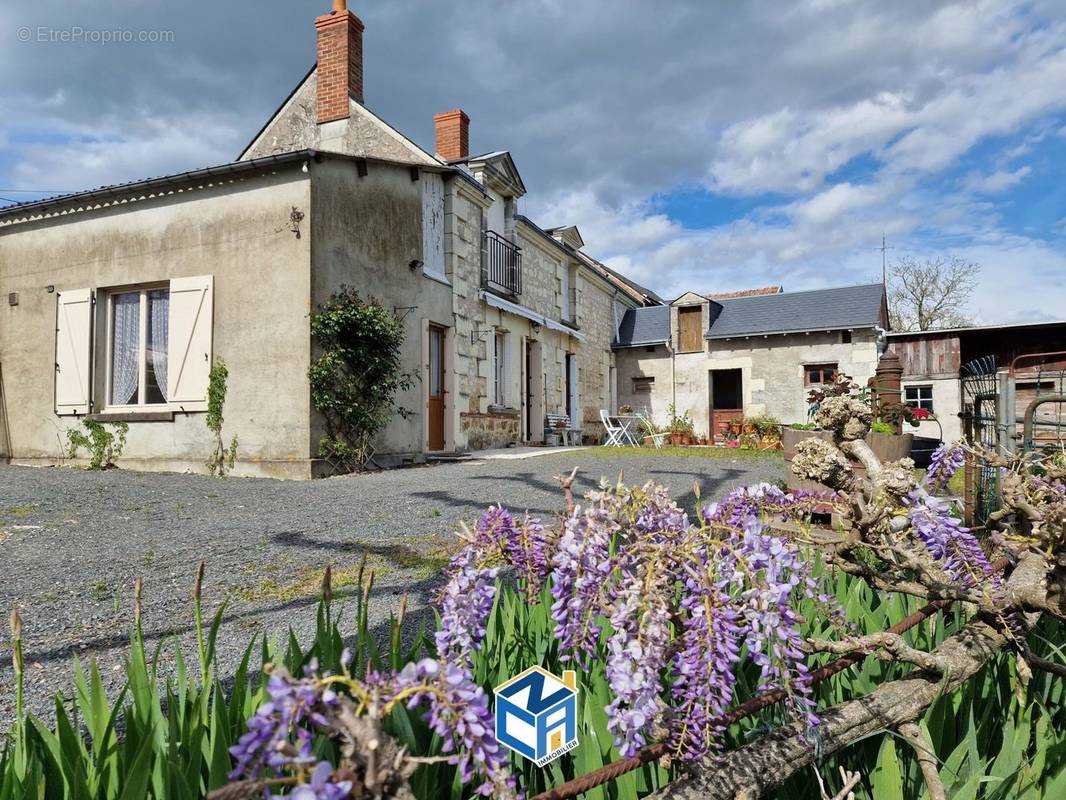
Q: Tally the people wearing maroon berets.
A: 0